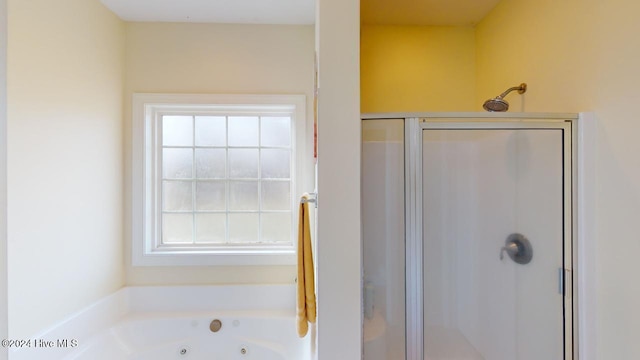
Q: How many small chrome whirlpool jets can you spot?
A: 2